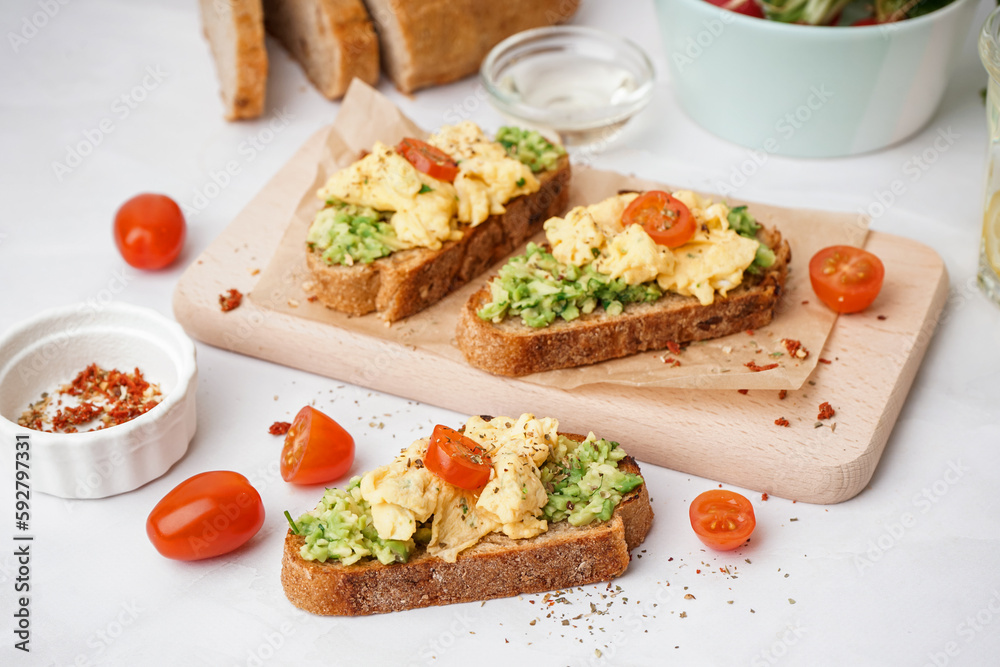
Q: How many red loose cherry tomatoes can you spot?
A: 5